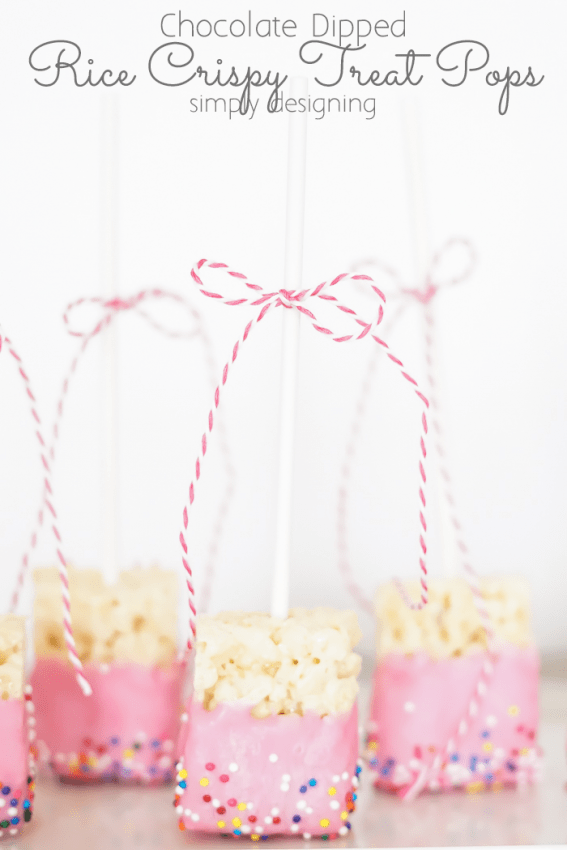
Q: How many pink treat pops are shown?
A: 4